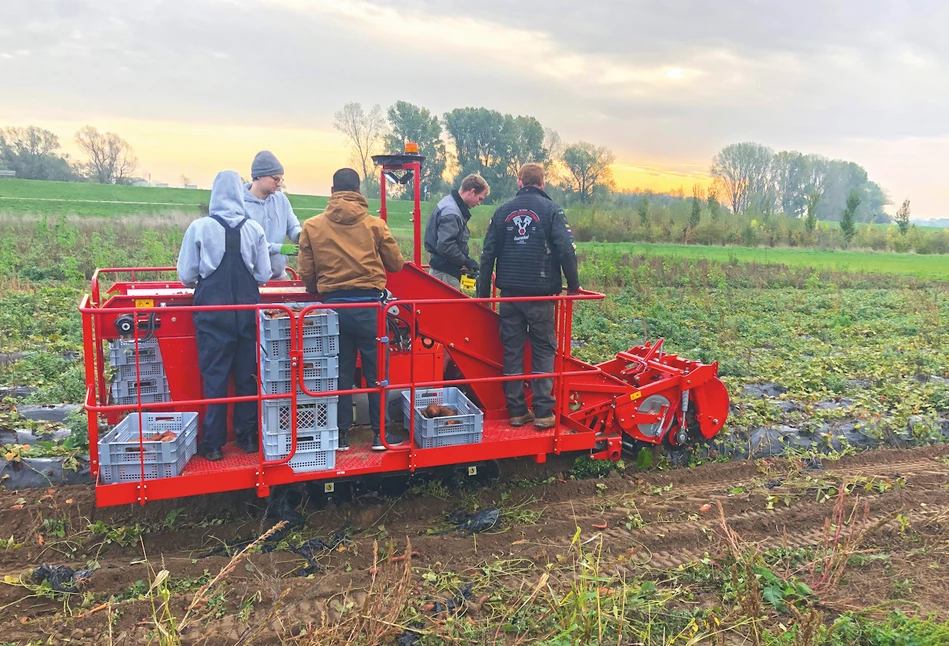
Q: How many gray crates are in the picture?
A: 9